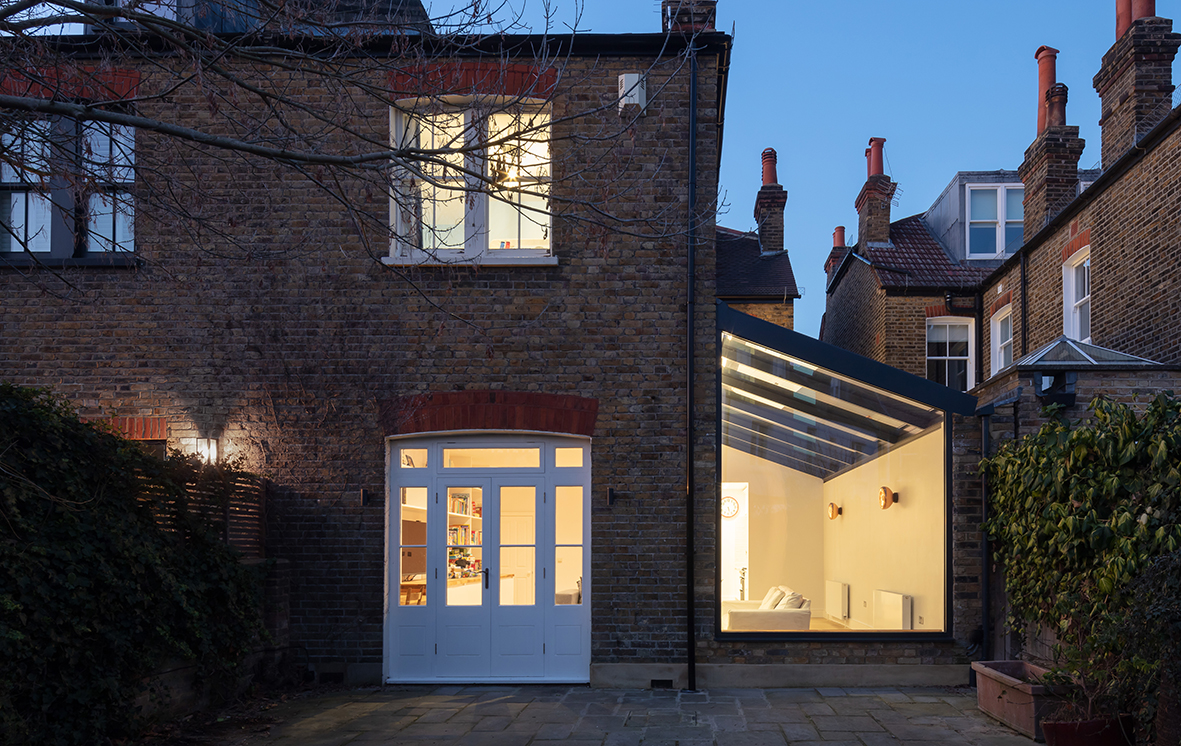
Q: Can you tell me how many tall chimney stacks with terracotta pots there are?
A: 5